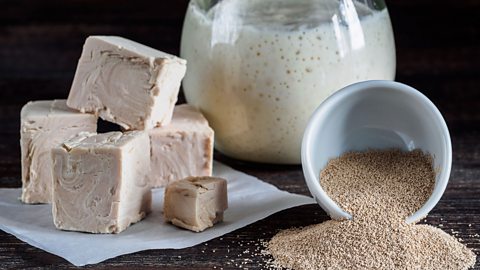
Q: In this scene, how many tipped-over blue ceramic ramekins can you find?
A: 1